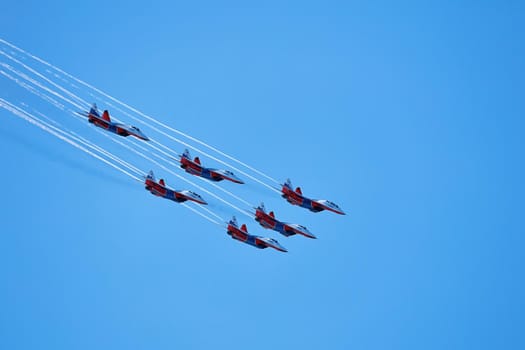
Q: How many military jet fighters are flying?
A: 6